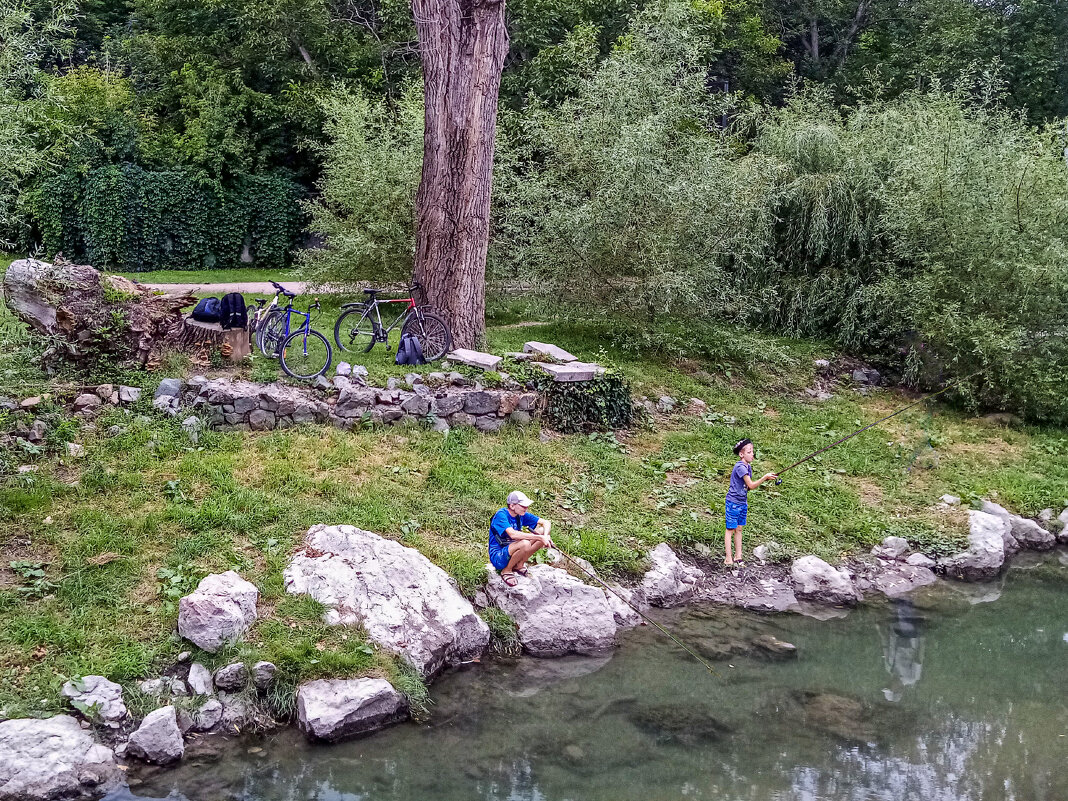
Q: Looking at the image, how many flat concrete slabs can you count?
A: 3